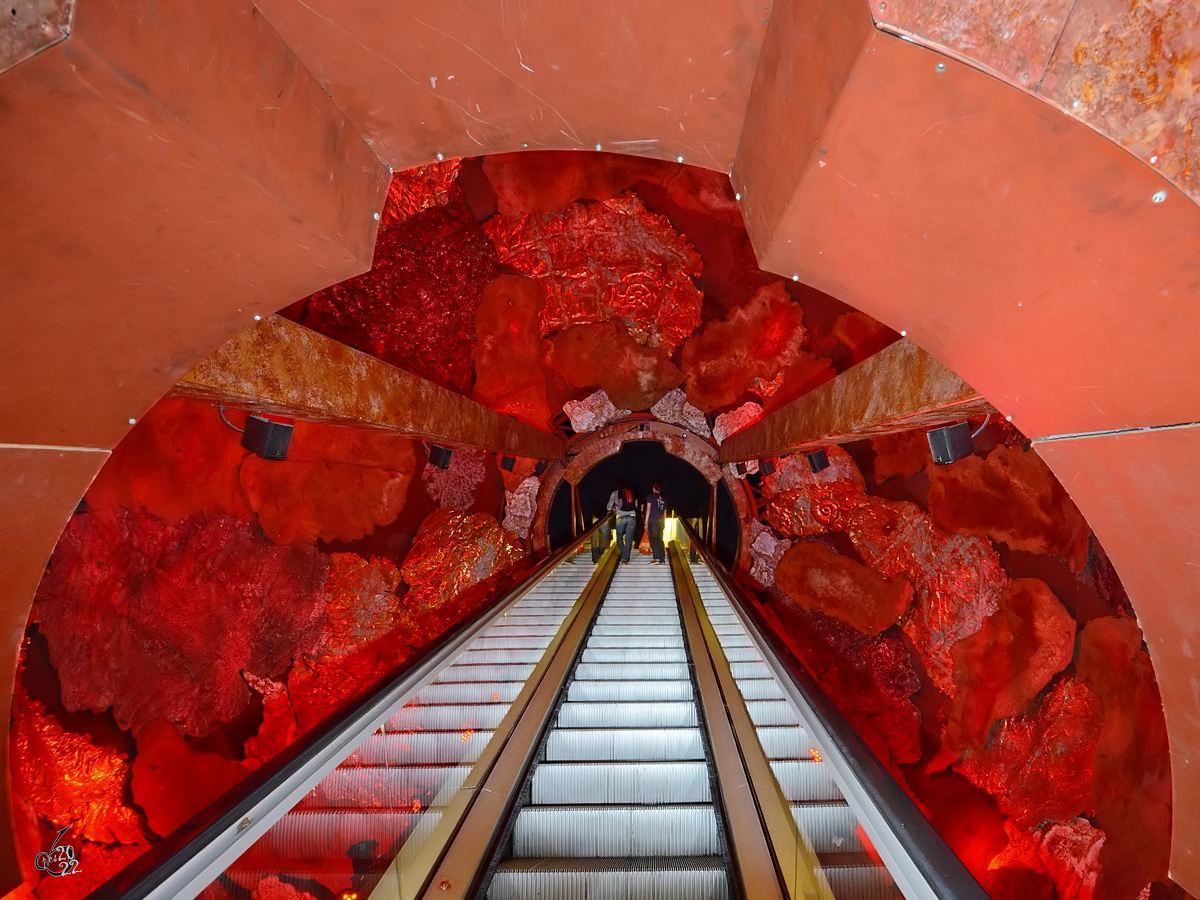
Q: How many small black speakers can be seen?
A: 8